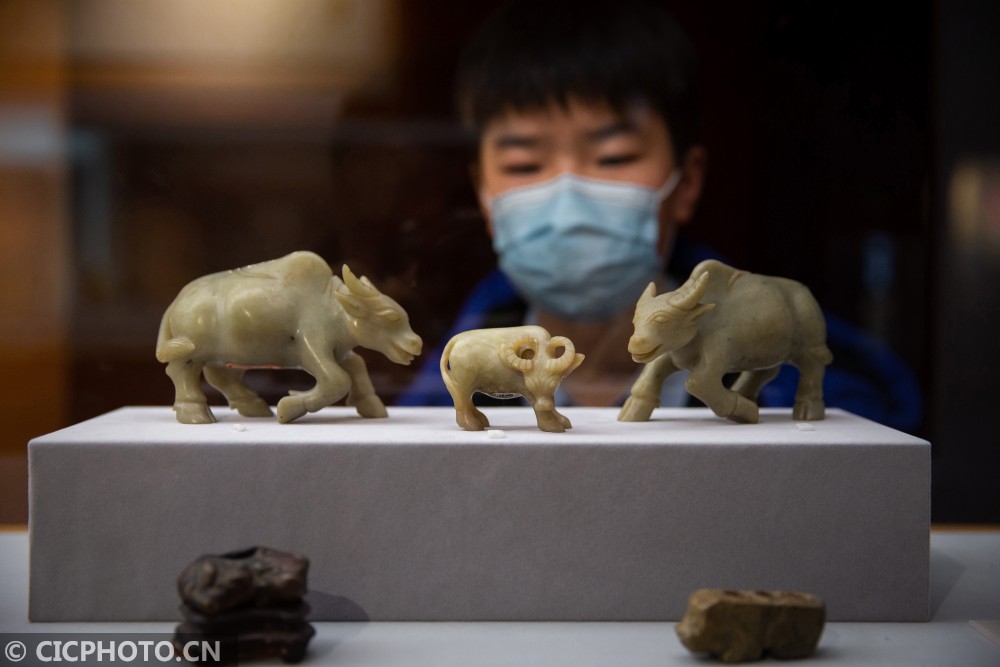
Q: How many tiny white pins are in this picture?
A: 3